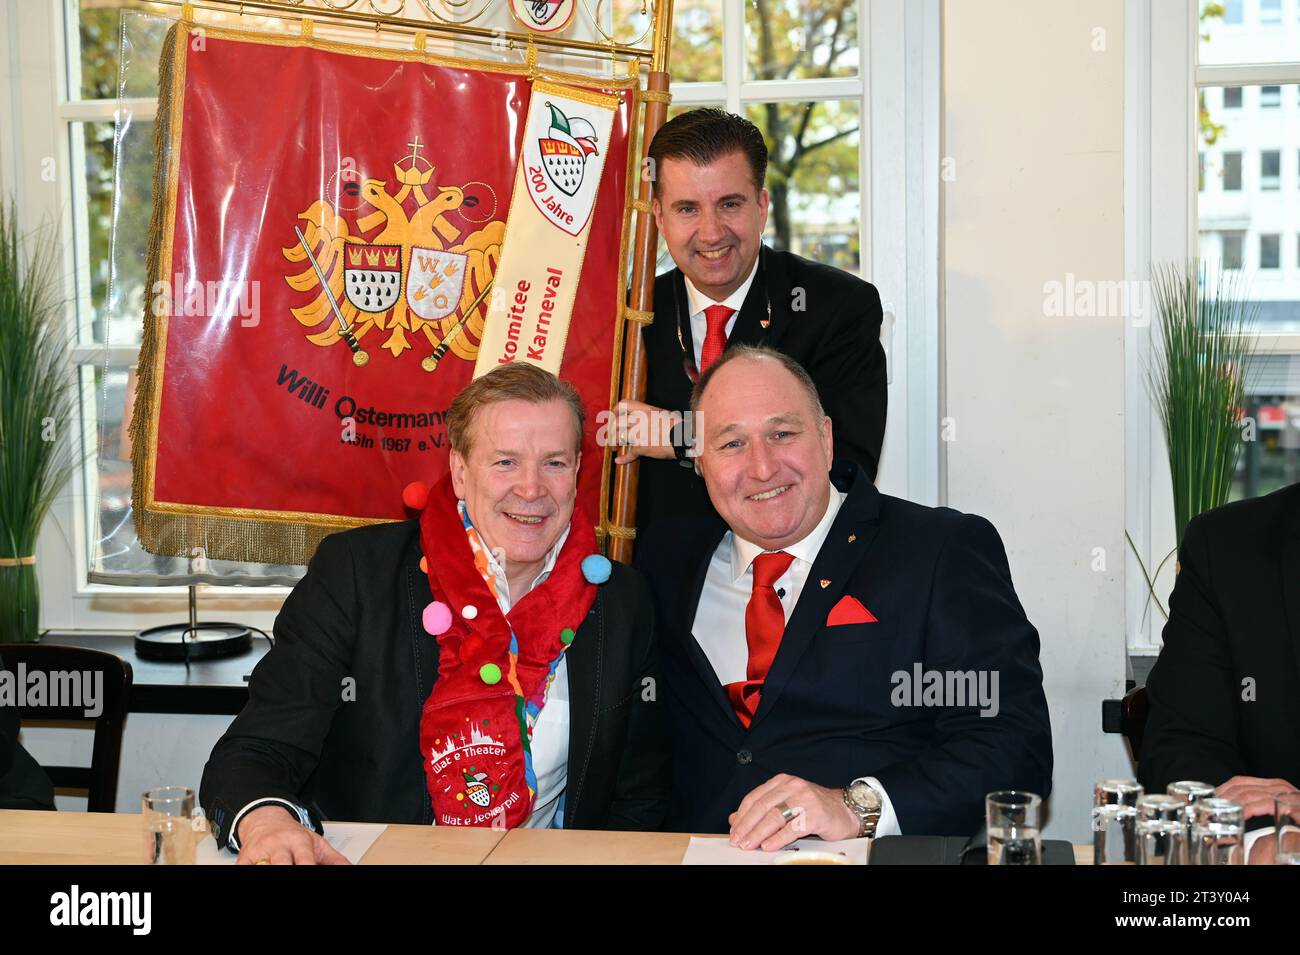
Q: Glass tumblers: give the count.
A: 7